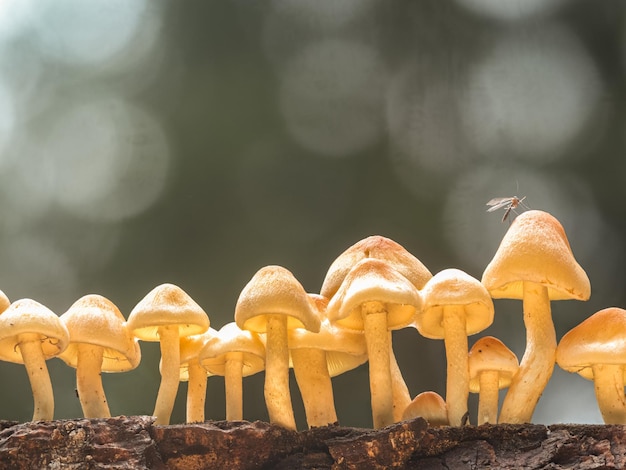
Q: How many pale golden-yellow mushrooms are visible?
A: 15